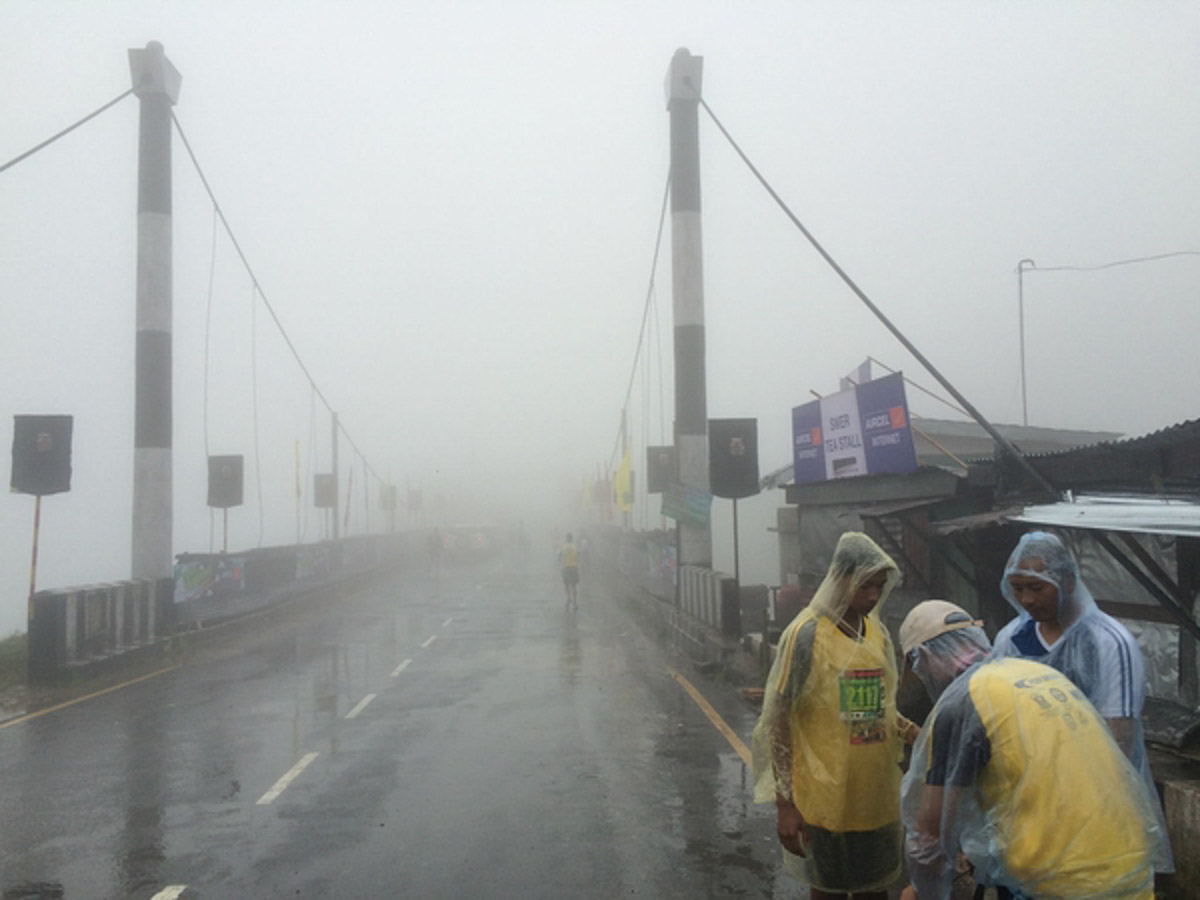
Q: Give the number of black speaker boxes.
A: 5